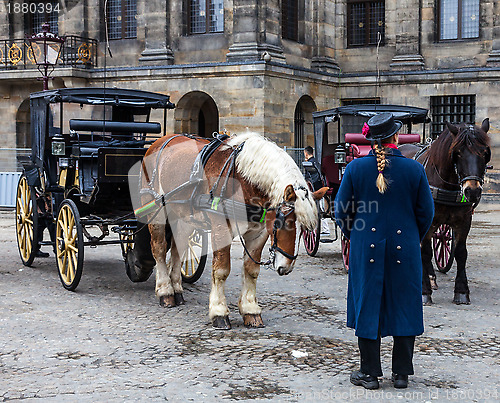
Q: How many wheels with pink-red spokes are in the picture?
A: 3